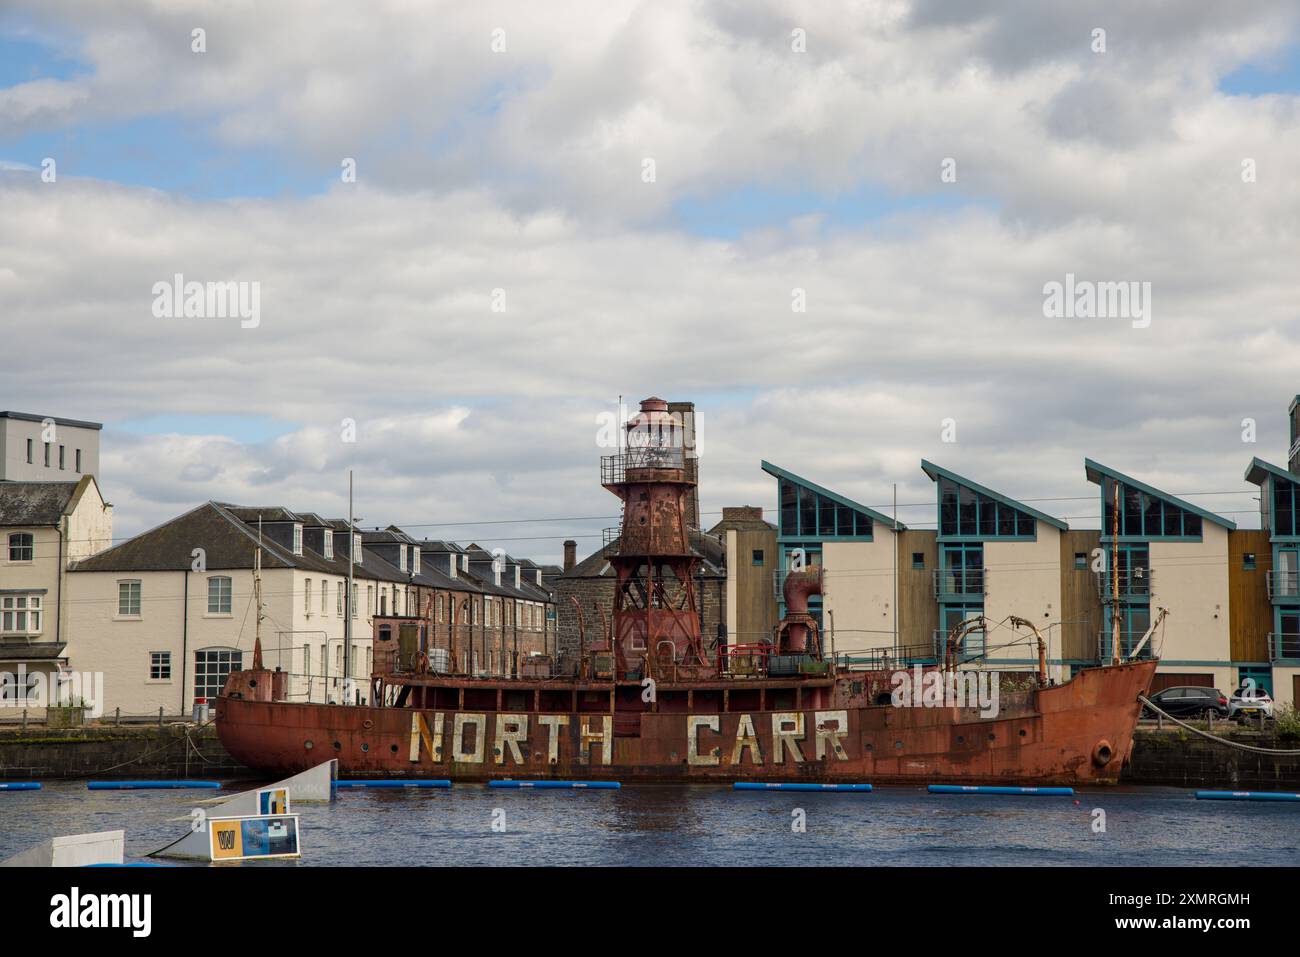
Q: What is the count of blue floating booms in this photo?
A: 7